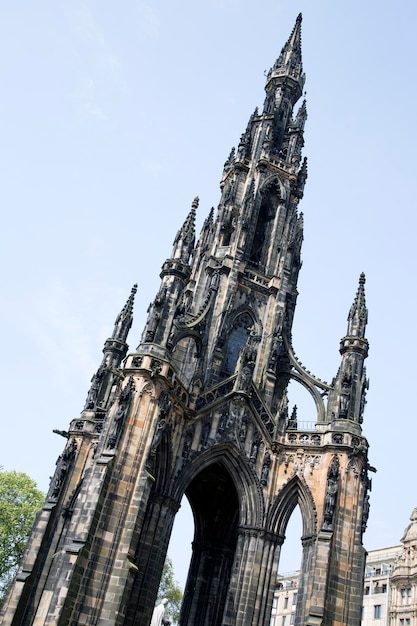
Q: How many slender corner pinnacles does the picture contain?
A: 3